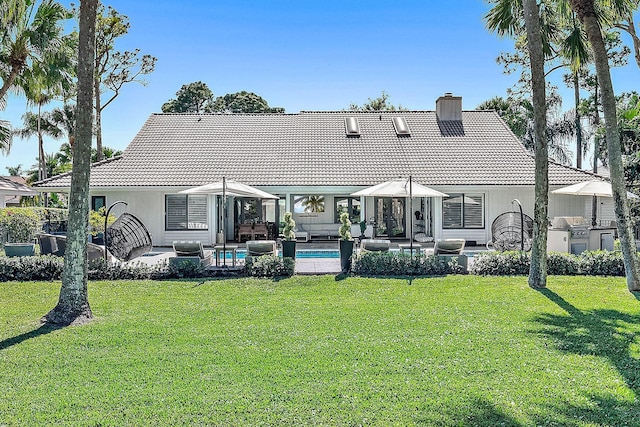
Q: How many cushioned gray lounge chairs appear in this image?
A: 4